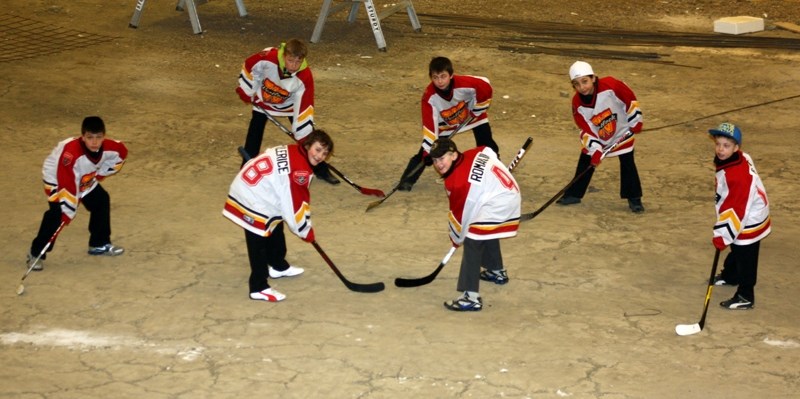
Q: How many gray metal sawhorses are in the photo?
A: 2